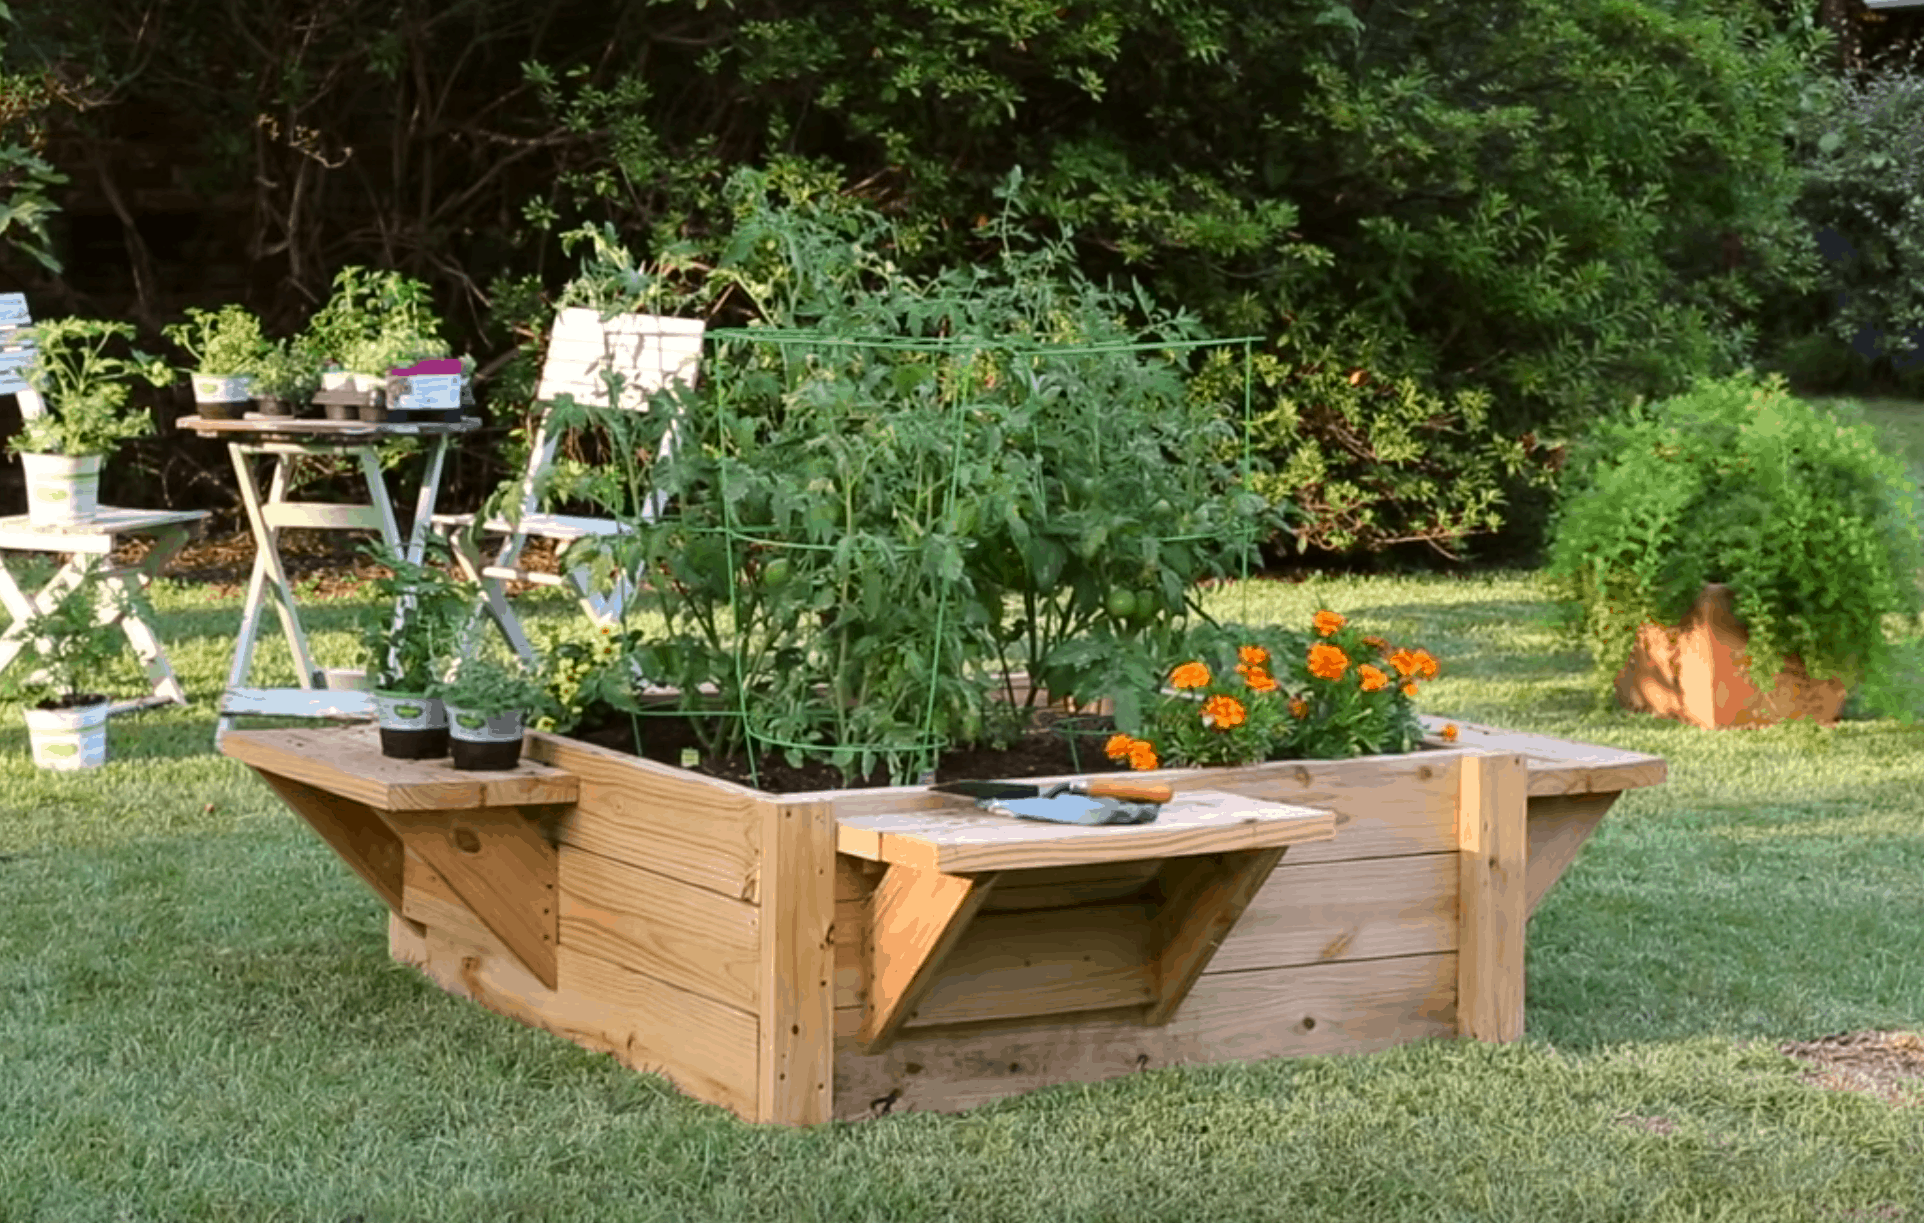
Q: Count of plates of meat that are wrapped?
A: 0